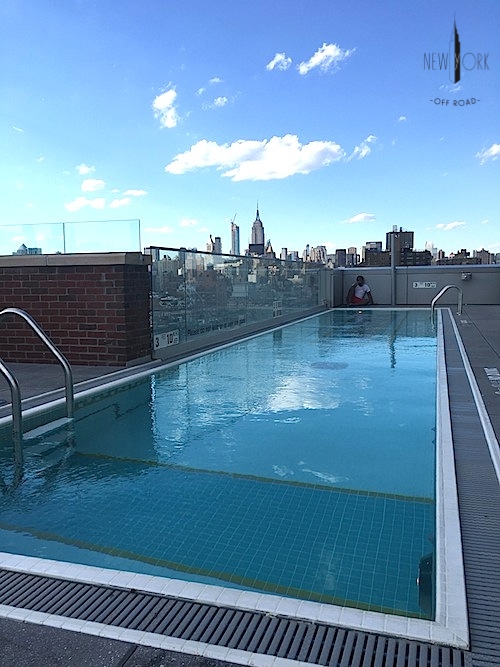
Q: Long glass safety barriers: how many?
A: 1